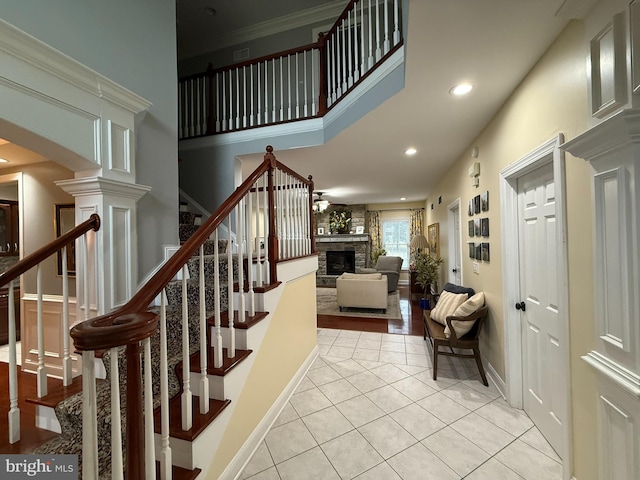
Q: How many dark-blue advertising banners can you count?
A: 0